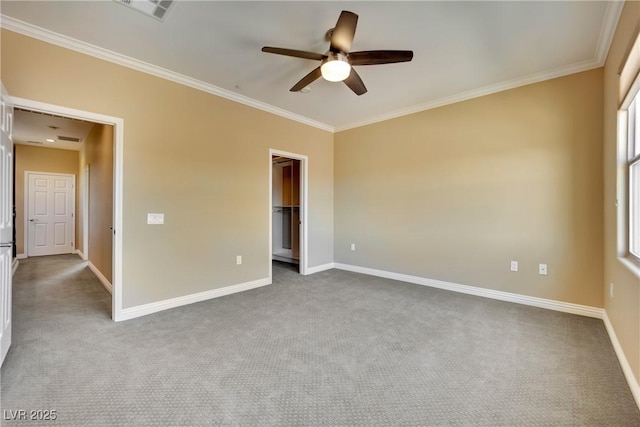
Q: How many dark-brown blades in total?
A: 5